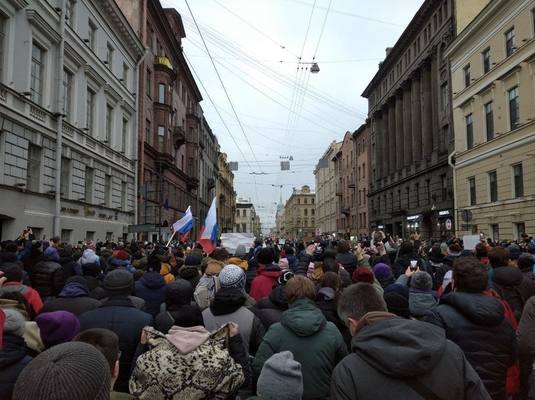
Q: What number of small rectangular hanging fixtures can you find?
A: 3